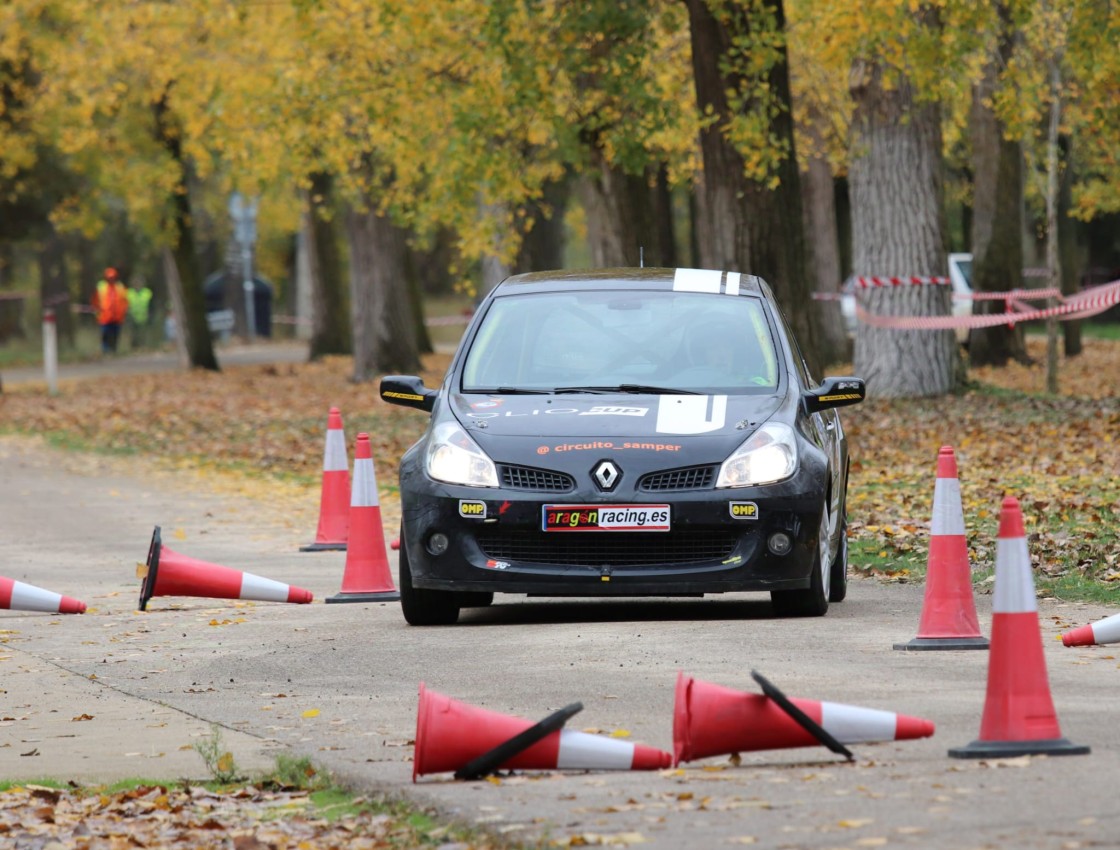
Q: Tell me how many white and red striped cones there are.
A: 9